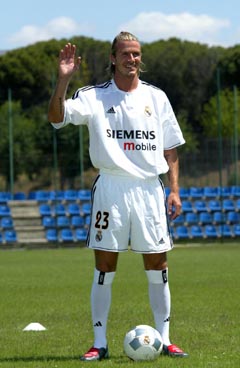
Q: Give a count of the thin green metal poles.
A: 5